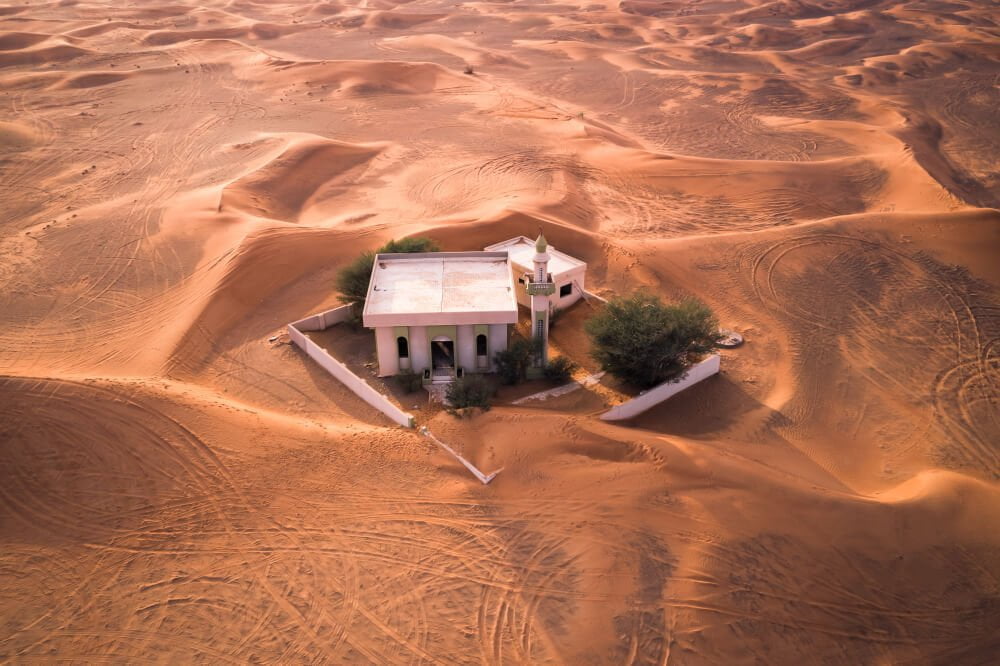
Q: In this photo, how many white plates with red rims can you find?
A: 0